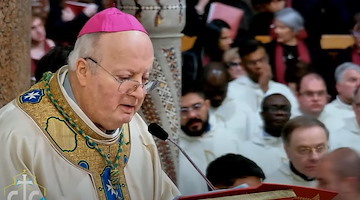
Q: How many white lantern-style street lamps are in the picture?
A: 0